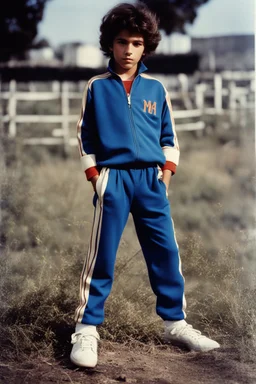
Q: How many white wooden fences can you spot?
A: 1